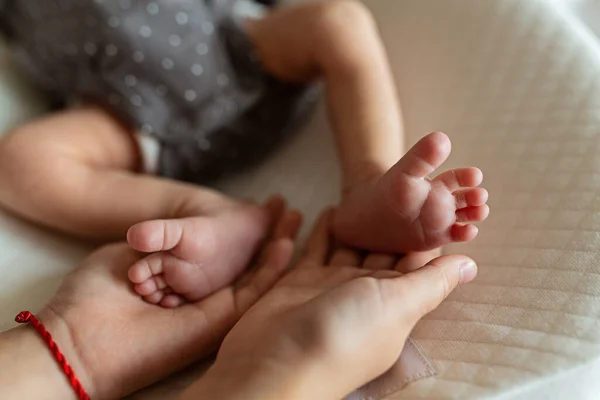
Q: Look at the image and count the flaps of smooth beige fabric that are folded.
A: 1